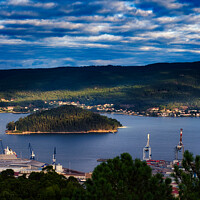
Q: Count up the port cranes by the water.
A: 5